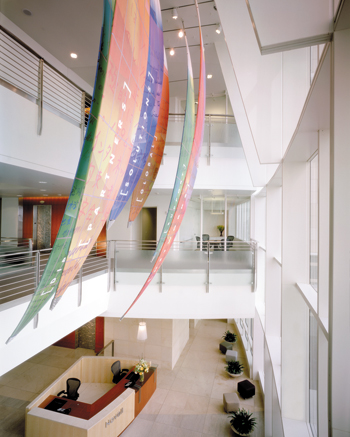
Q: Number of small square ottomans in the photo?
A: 4